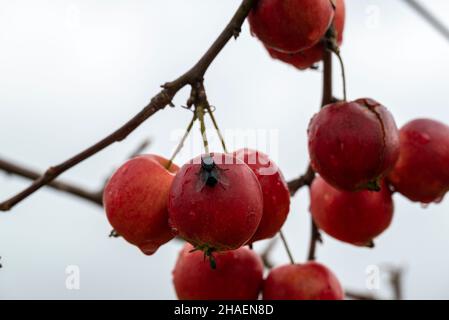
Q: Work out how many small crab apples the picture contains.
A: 10